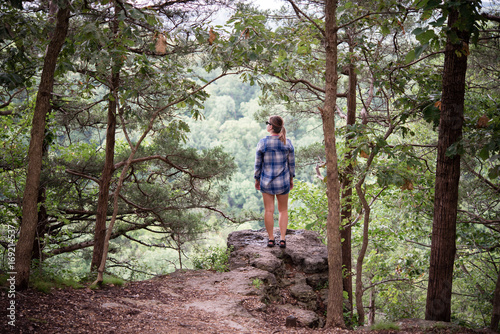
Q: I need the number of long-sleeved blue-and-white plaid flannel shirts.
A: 1